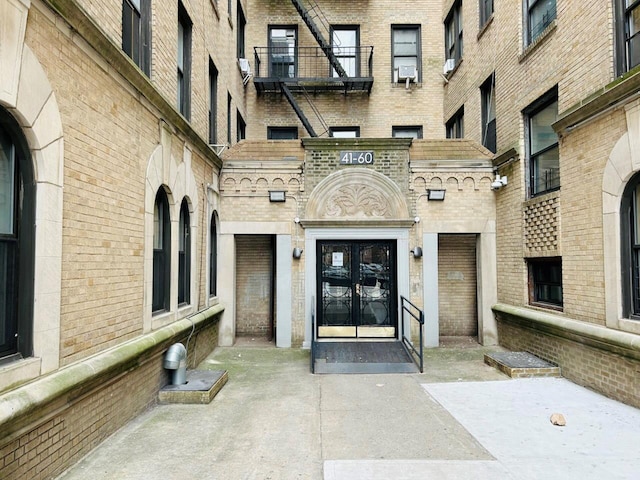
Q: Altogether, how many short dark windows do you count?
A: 1